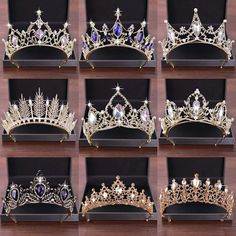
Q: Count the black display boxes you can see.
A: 9